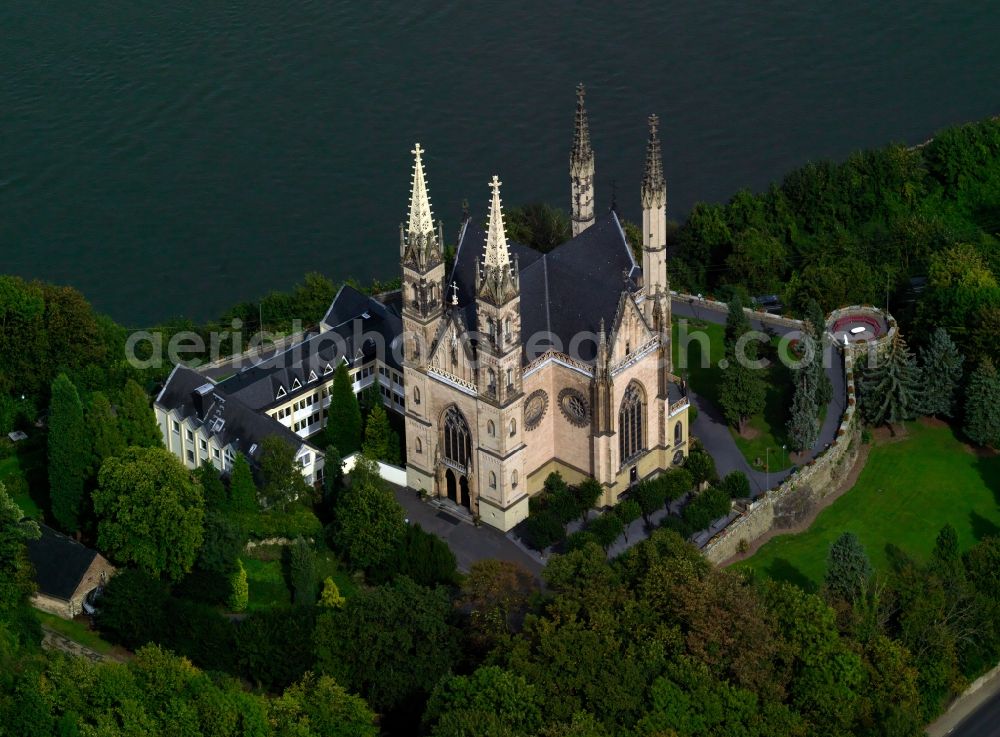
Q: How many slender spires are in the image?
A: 4